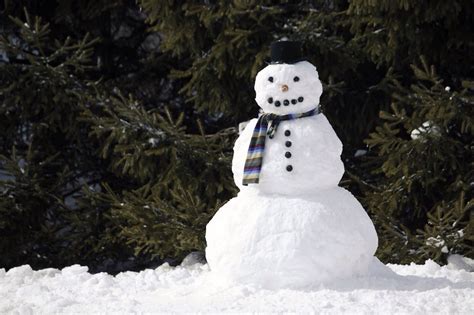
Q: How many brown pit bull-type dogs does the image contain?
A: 0